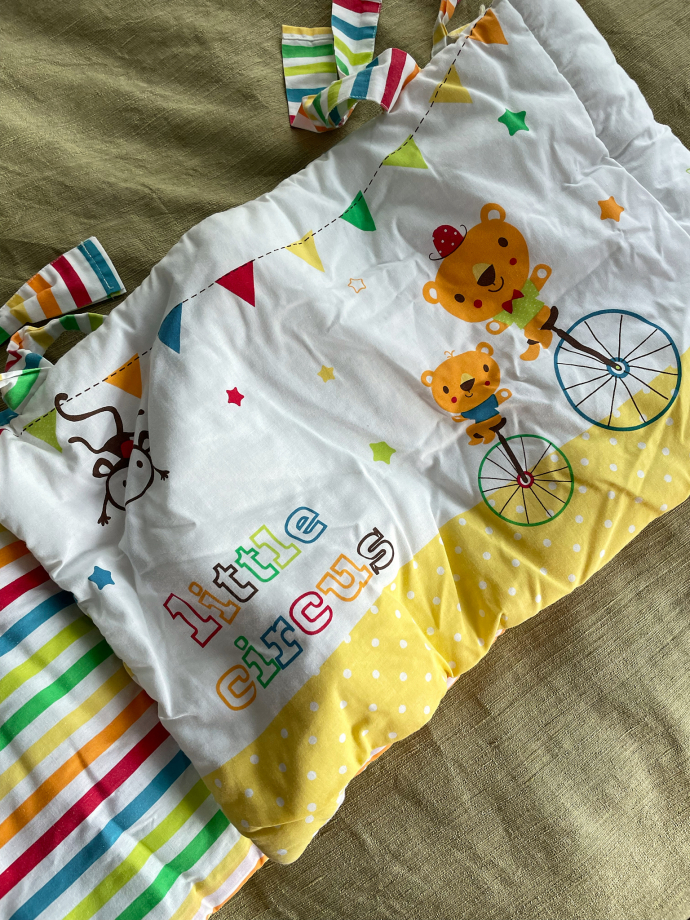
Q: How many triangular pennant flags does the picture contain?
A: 9